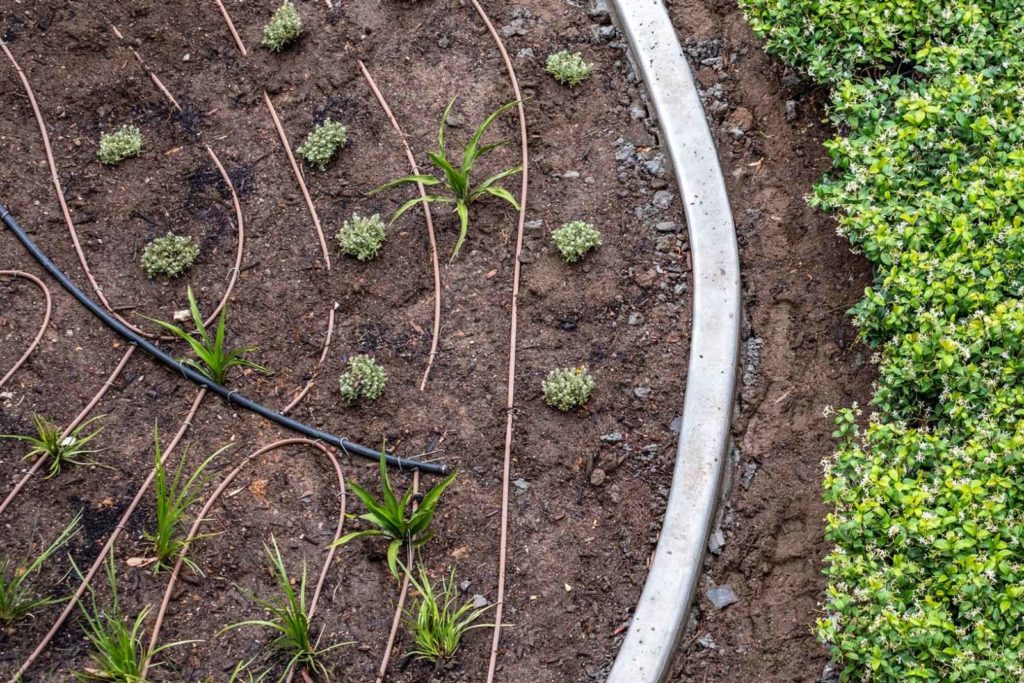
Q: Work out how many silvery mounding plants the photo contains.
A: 9